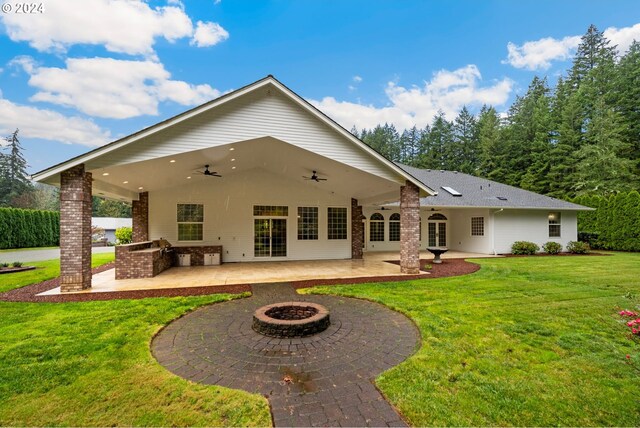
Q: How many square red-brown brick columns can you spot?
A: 4